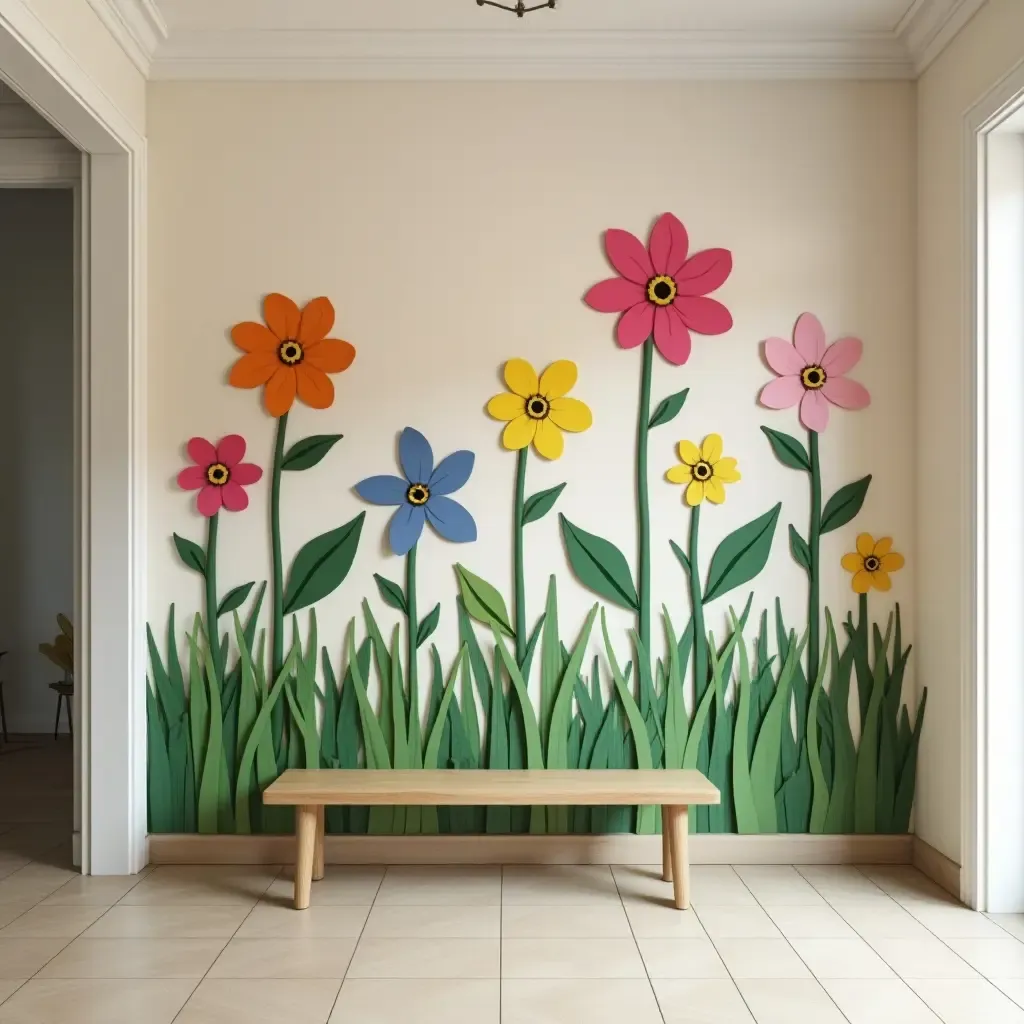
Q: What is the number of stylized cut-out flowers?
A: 8